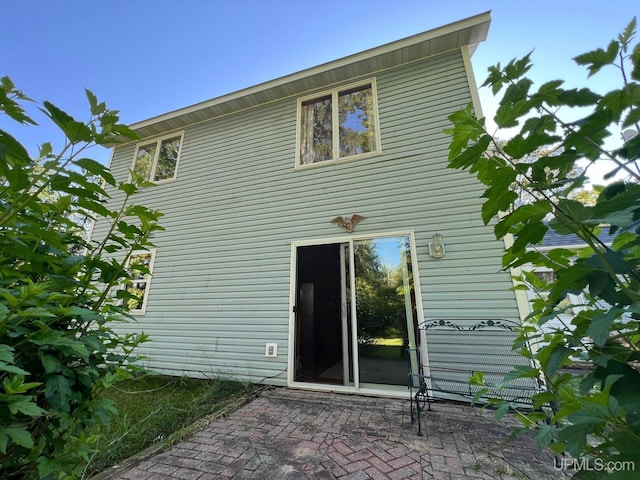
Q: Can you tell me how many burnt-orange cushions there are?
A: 0